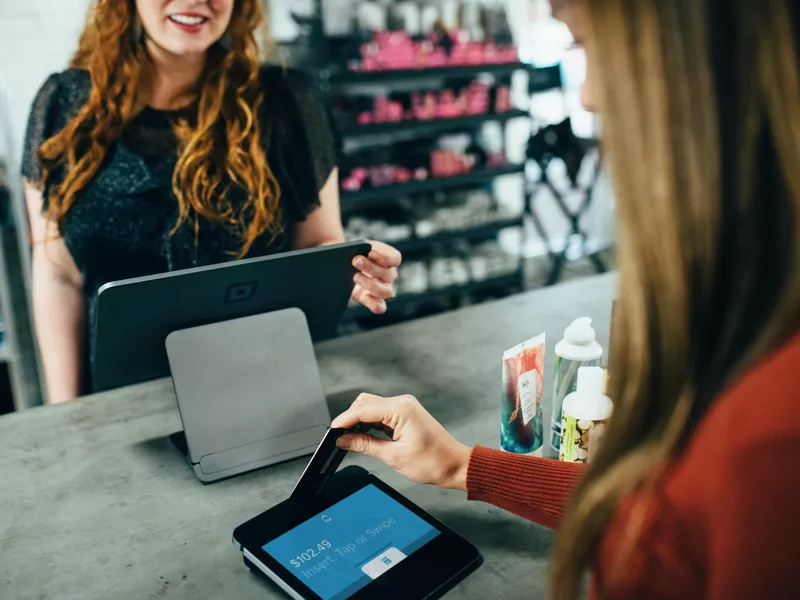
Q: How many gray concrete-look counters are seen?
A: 1